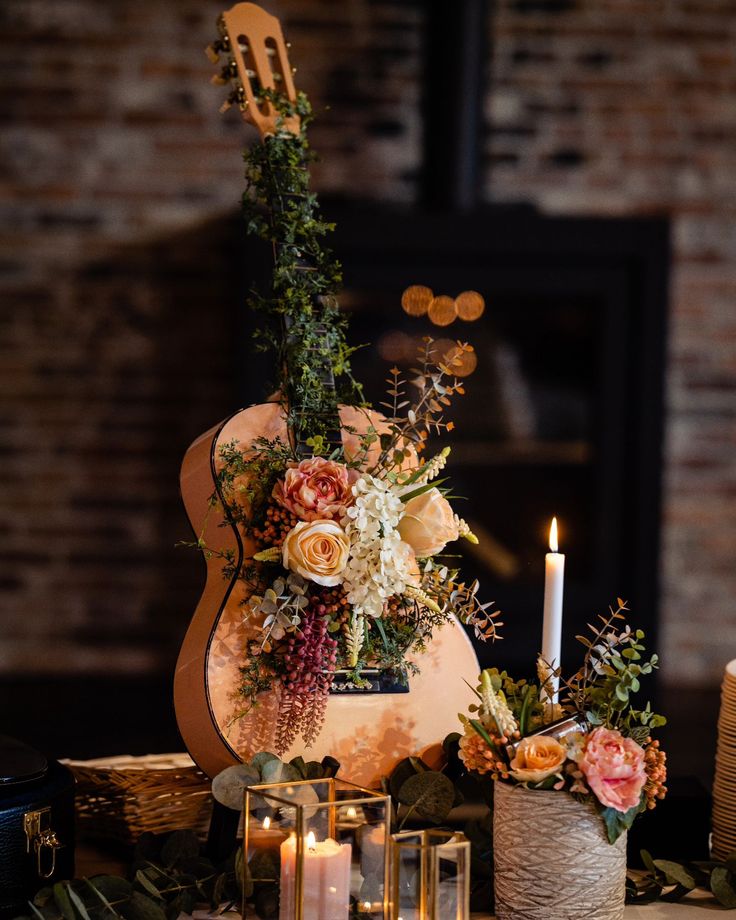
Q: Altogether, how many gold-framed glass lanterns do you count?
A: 2